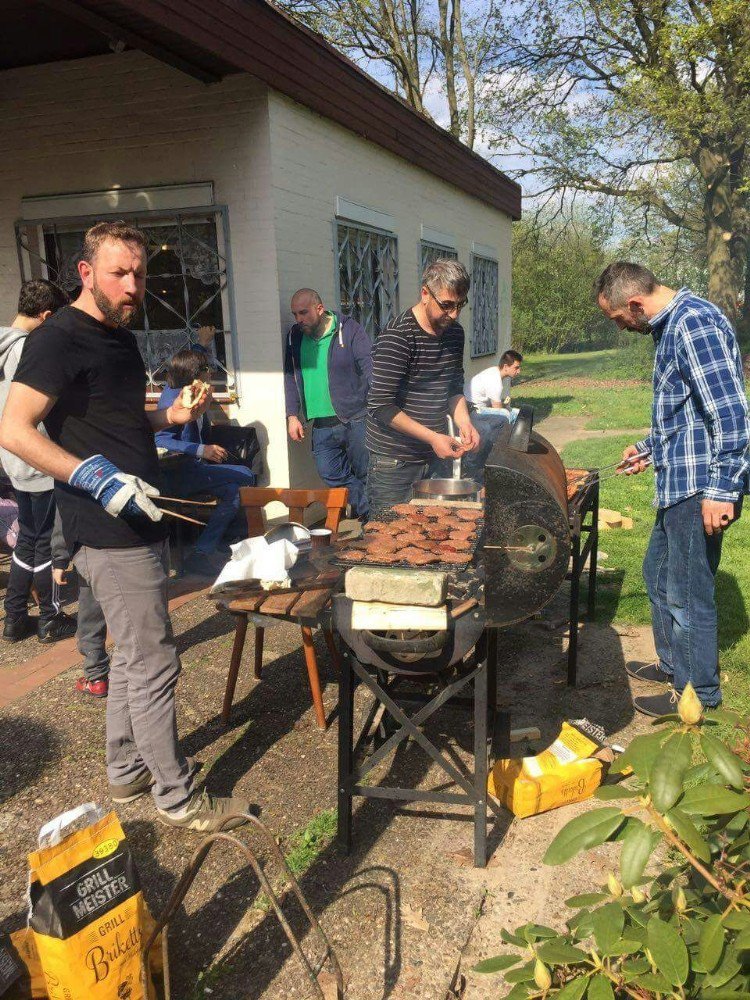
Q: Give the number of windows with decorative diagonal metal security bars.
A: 4